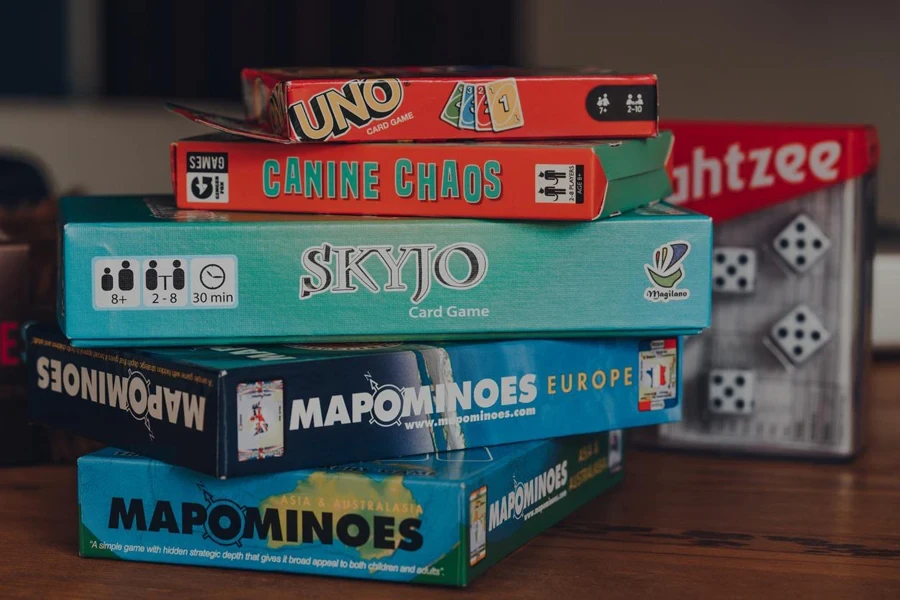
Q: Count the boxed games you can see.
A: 6